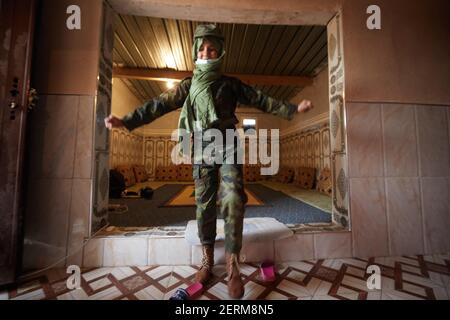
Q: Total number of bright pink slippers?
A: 2